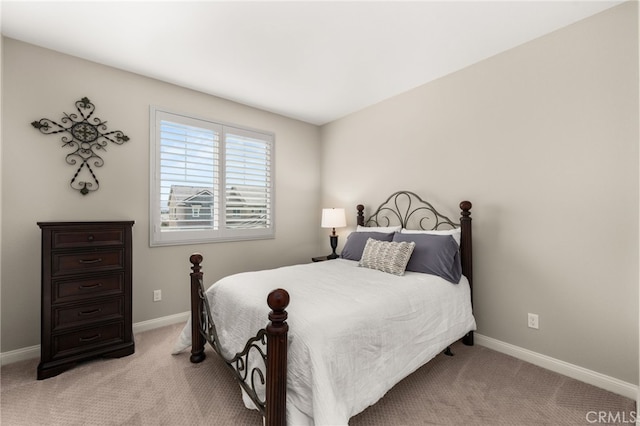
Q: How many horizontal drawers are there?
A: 5